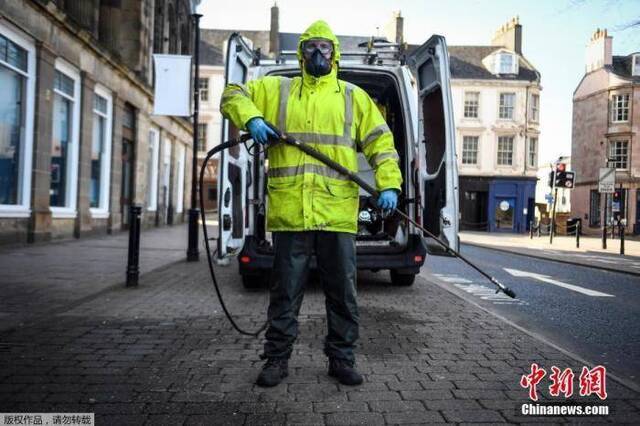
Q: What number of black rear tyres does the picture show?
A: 2